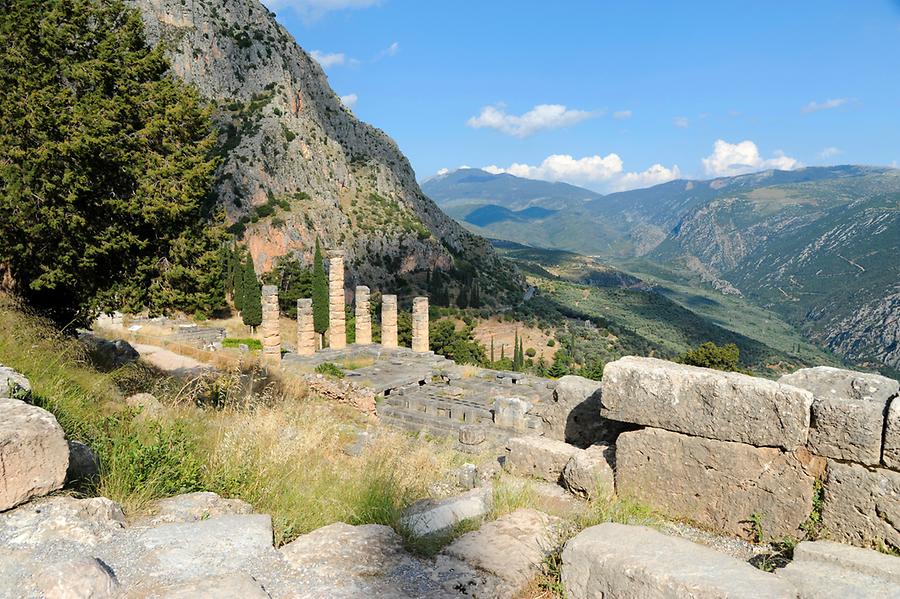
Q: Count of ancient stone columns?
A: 6